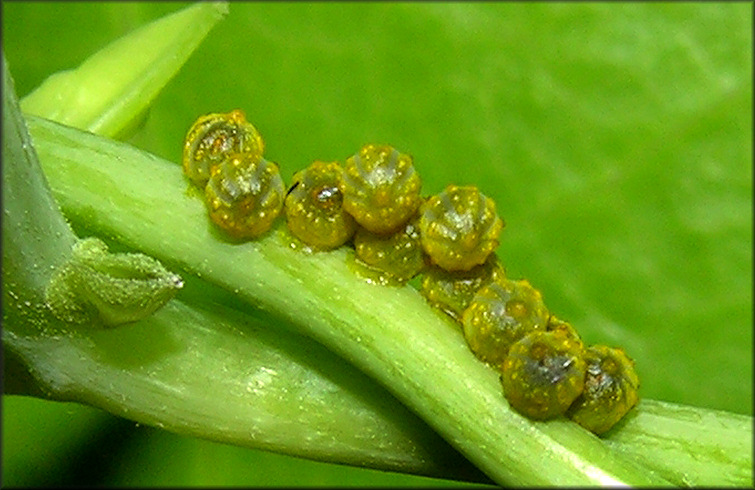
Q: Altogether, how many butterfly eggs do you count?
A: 11